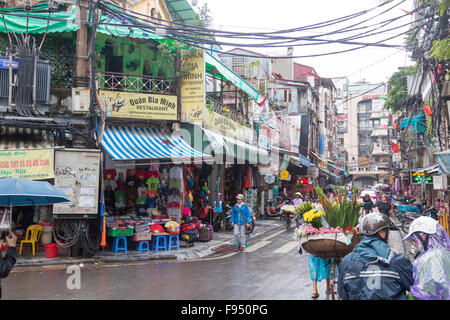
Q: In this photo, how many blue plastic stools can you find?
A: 4